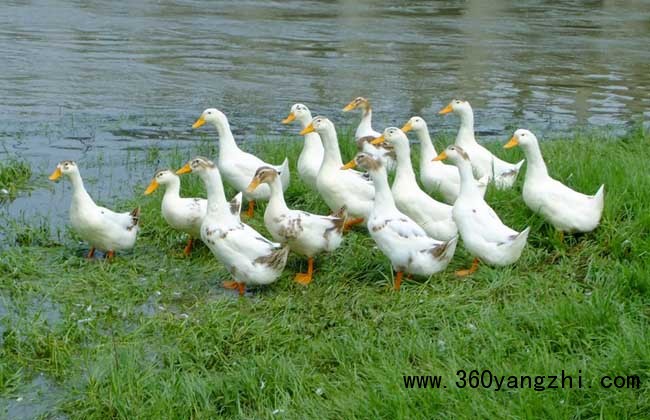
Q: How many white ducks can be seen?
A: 14